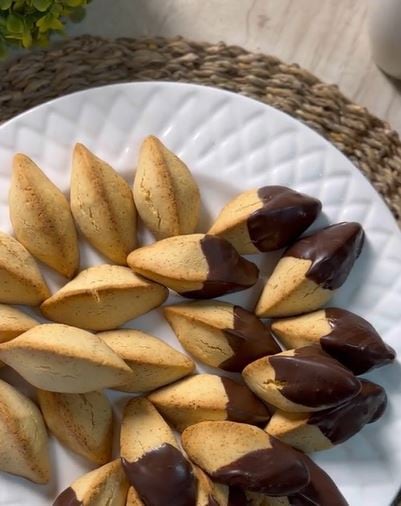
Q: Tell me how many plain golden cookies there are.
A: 10